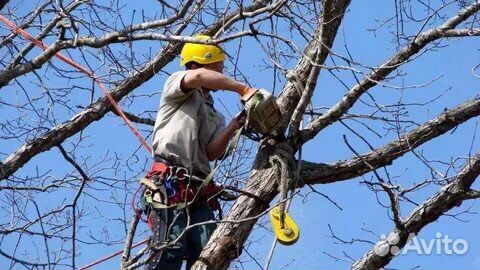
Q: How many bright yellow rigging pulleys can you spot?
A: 1